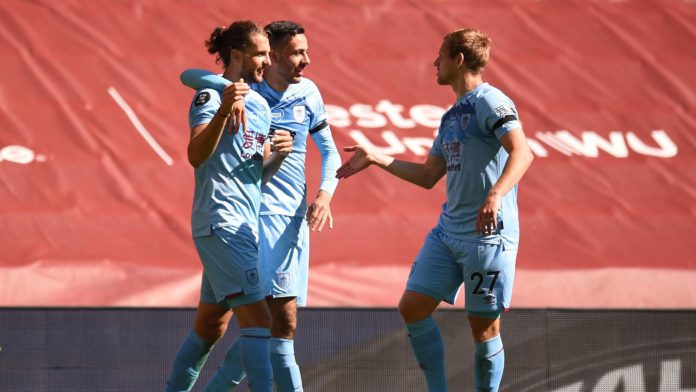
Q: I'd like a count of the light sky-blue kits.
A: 3